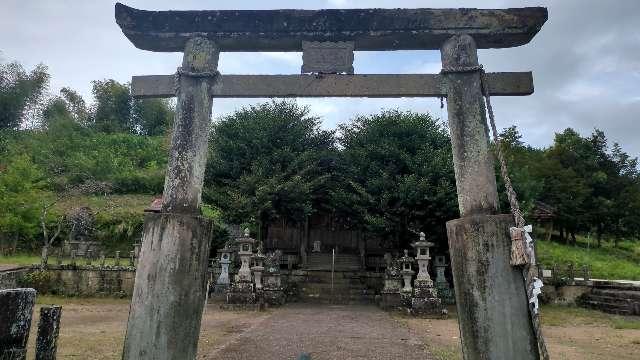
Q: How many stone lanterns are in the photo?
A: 6